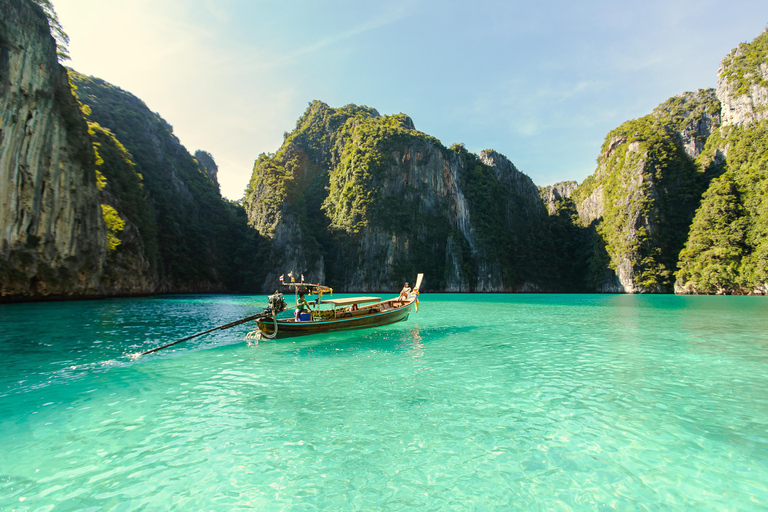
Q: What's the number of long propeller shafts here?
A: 1